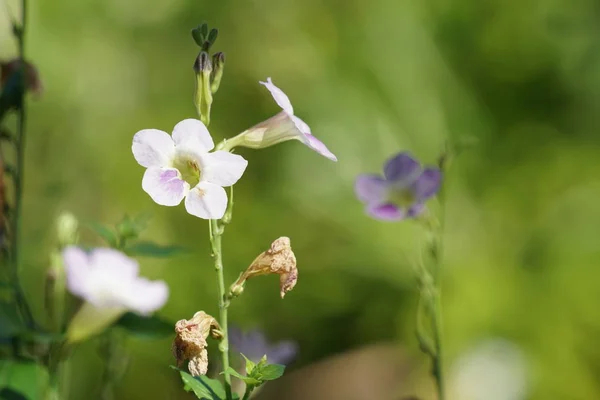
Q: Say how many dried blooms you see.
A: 2